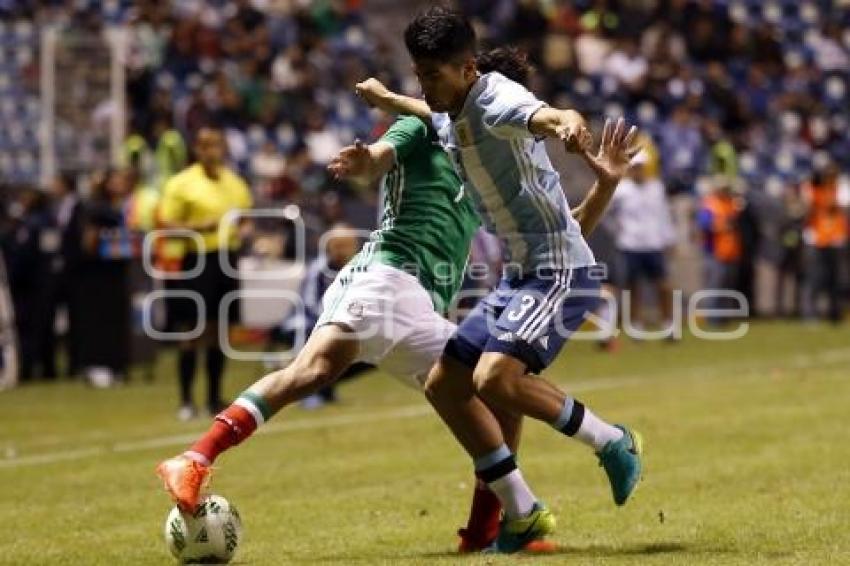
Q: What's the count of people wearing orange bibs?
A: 2